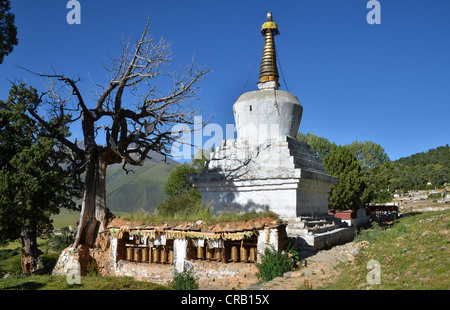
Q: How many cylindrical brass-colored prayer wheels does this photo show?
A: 12